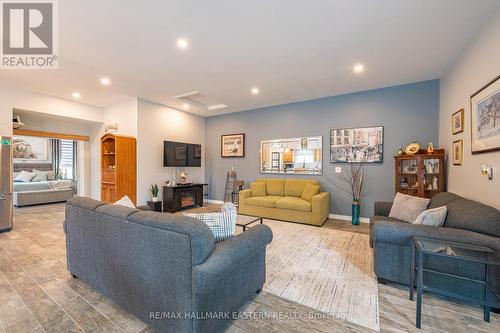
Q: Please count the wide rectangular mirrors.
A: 1